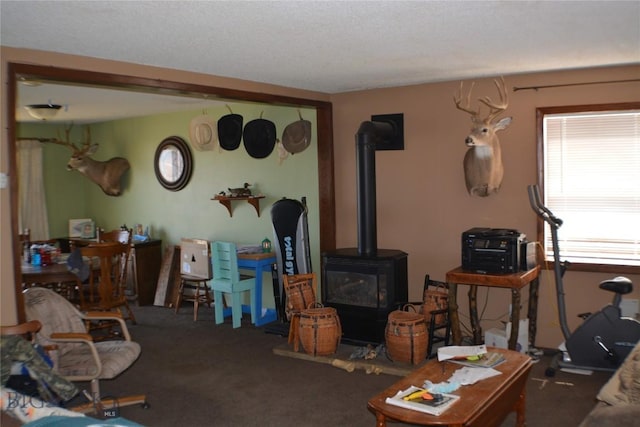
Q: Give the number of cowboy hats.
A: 4